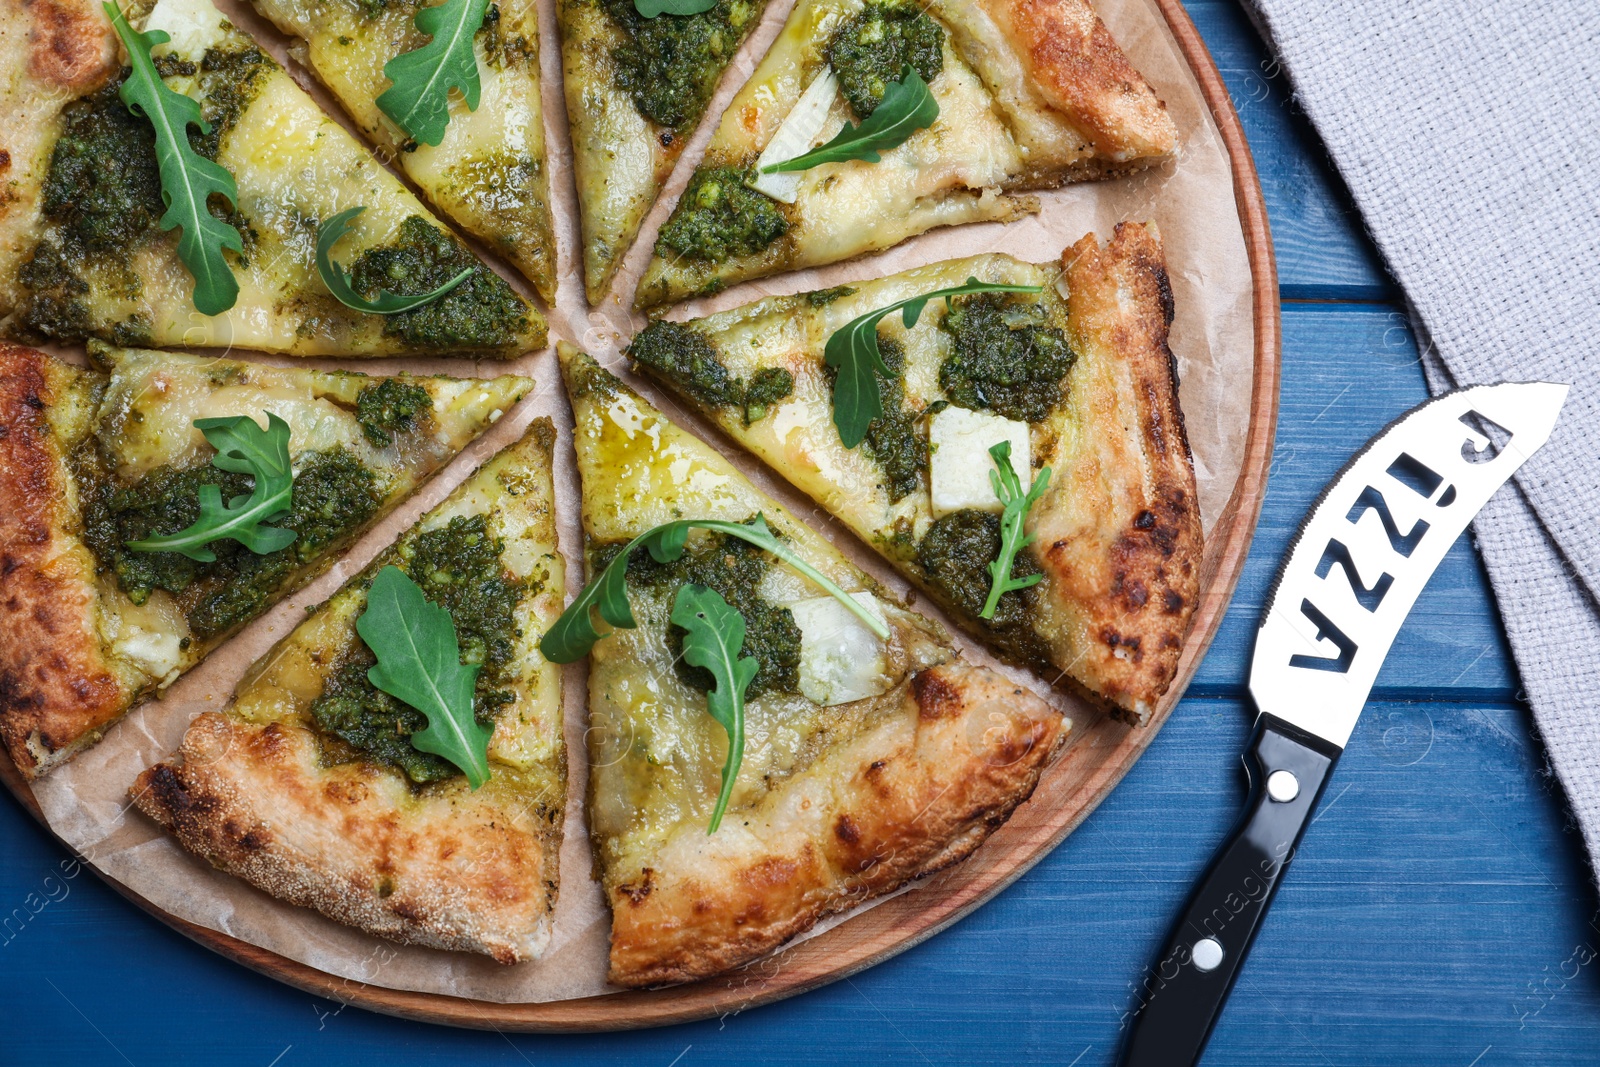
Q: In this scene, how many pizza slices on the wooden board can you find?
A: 8